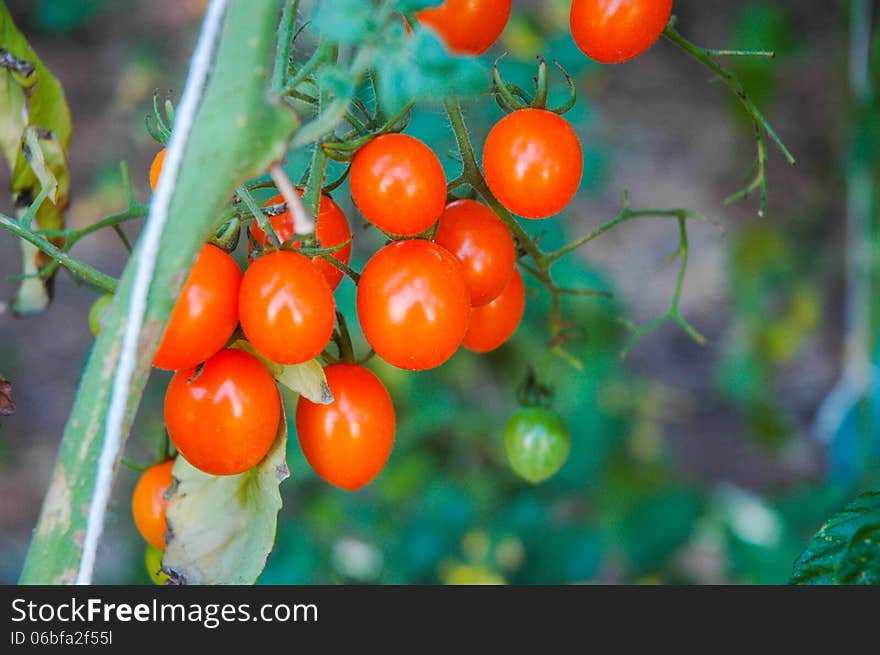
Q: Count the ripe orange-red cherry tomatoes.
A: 14